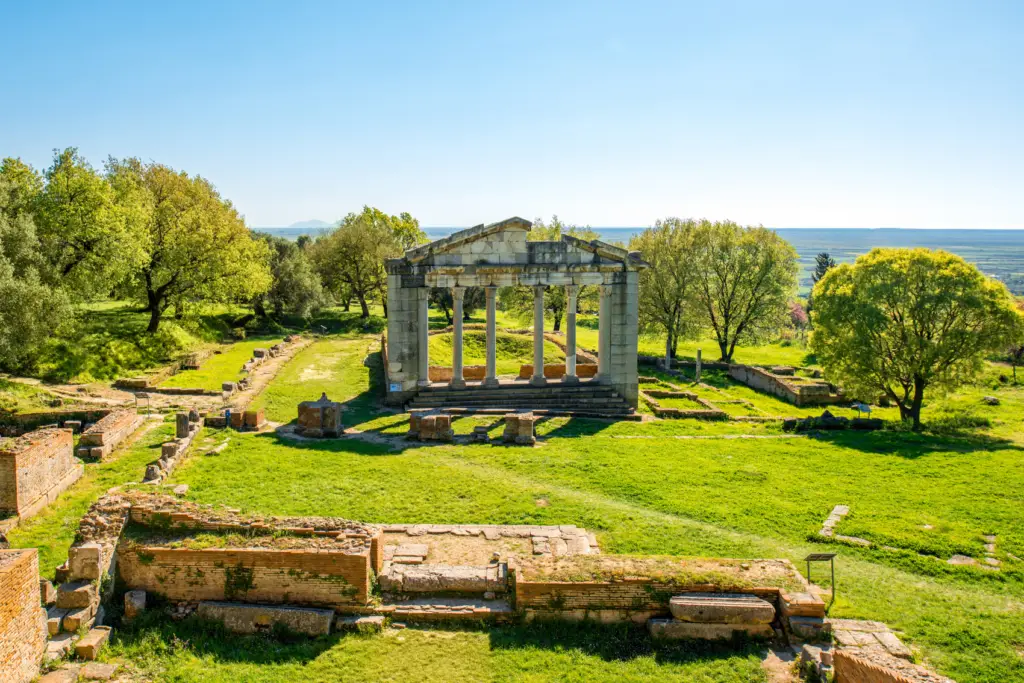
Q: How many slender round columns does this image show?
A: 6